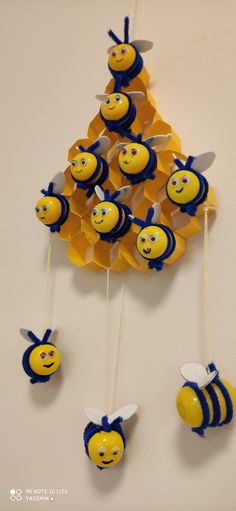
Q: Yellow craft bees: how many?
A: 11